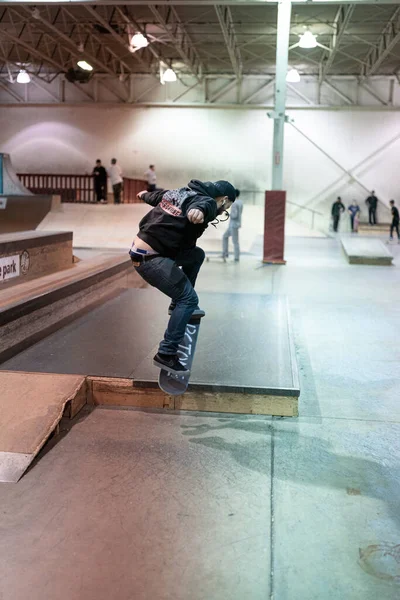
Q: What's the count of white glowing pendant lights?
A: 5